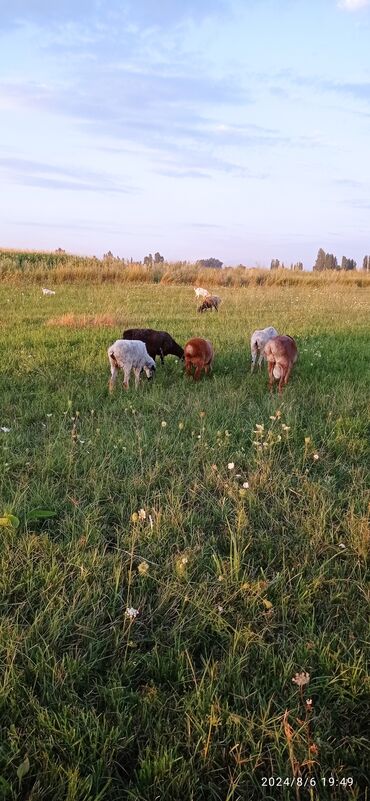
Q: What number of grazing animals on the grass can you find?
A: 8